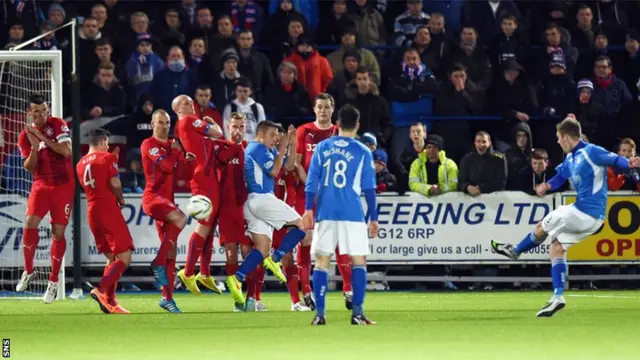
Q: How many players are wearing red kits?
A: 7